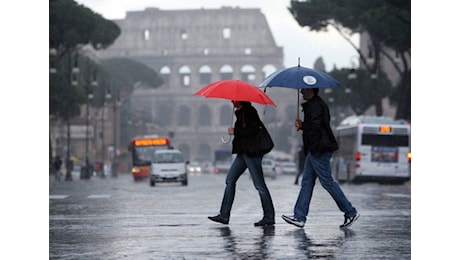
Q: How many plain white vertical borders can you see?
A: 2